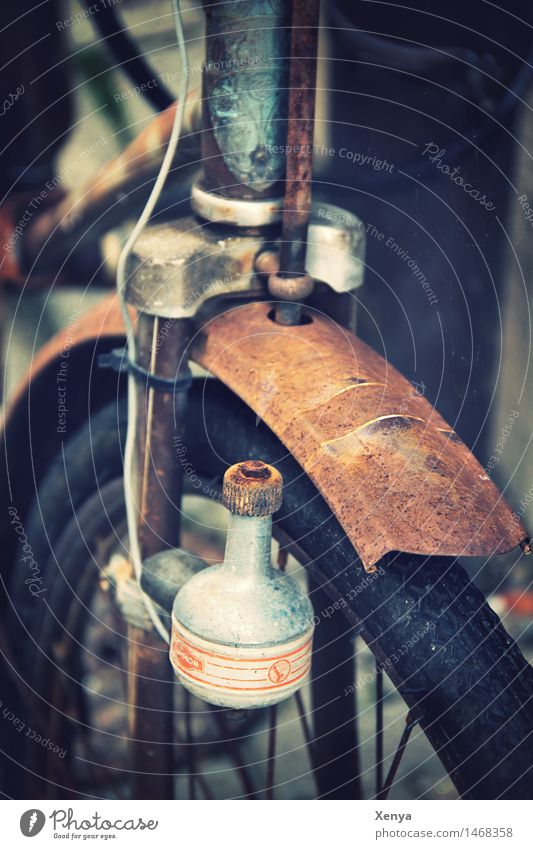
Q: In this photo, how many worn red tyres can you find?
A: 0